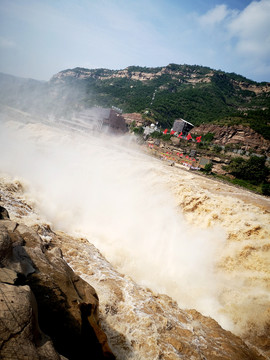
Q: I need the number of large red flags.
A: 5